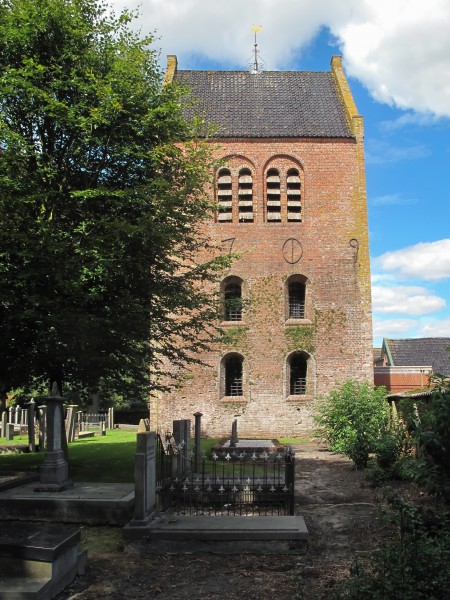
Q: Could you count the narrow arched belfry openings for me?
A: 4